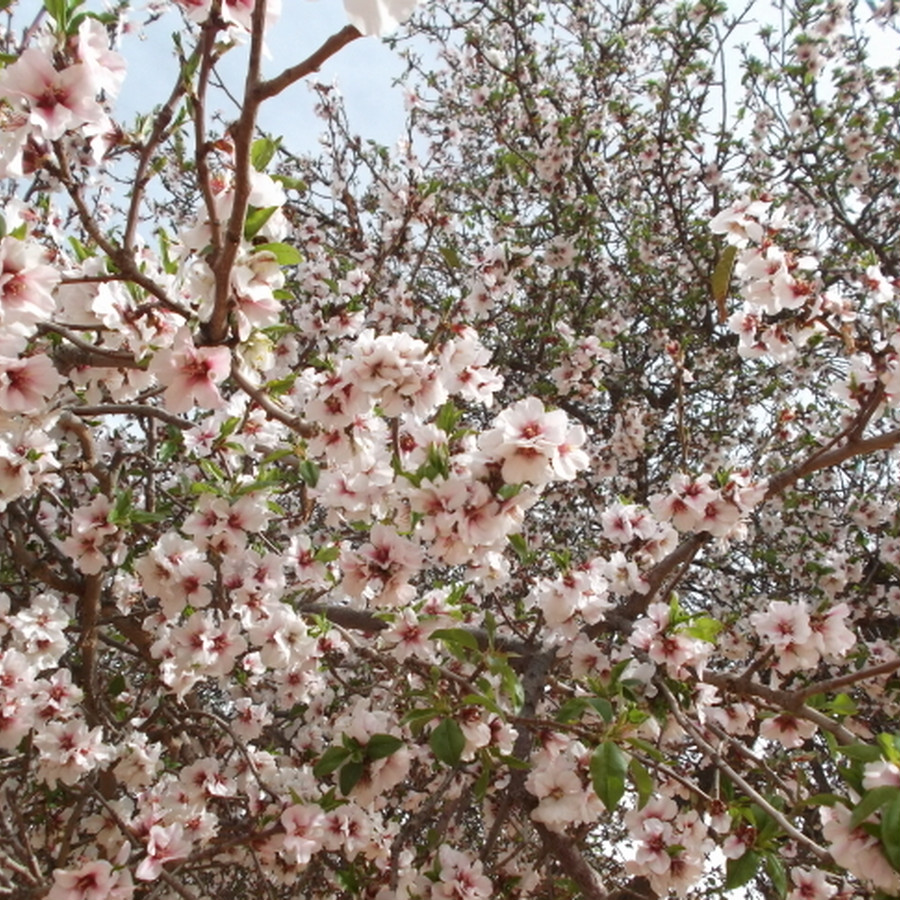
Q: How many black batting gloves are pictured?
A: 0